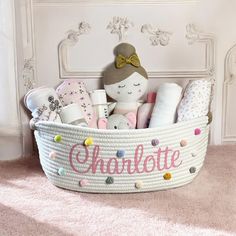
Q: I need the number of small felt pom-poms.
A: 14